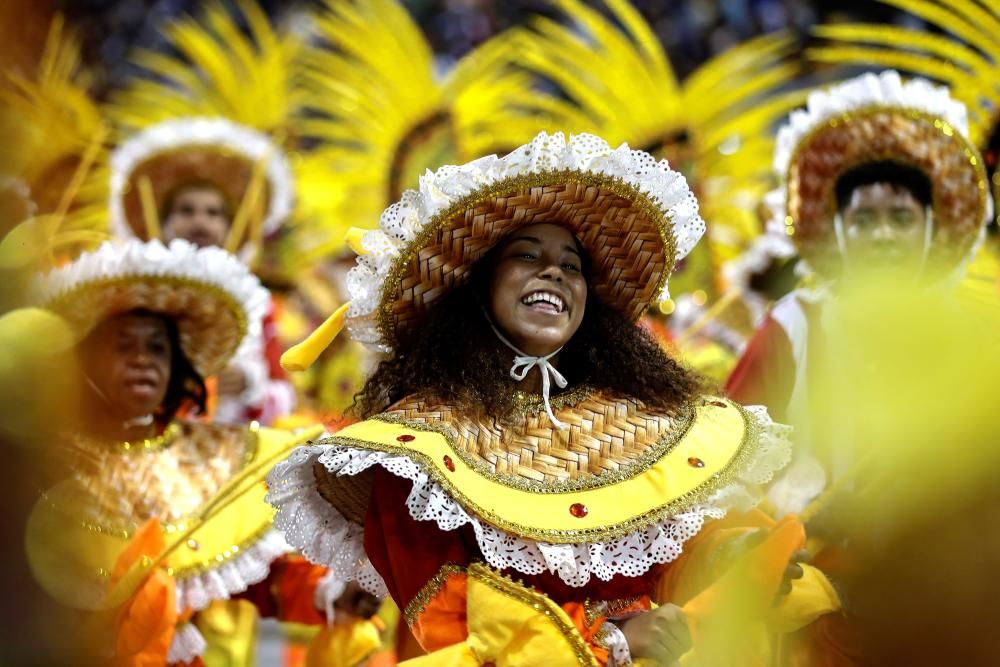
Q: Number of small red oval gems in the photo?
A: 5